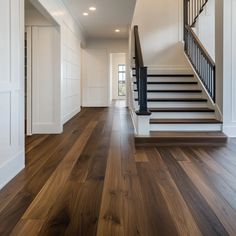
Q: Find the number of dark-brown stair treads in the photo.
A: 7